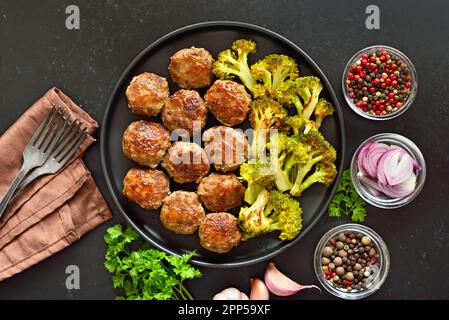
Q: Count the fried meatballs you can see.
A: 11